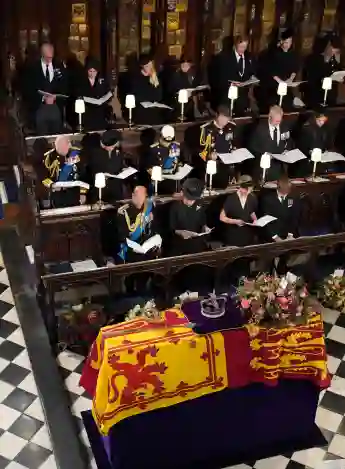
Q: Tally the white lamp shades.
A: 11